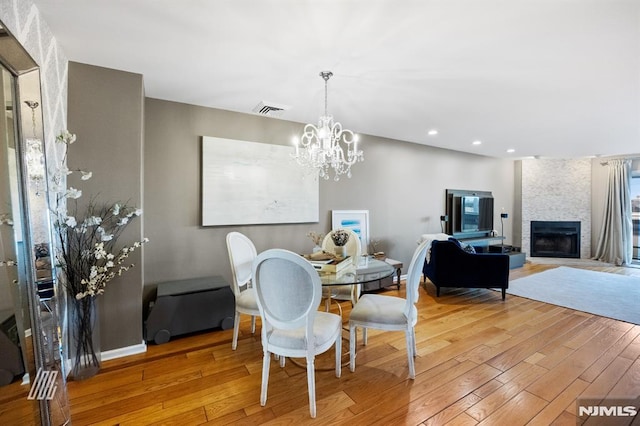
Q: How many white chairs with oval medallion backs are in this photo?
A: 4